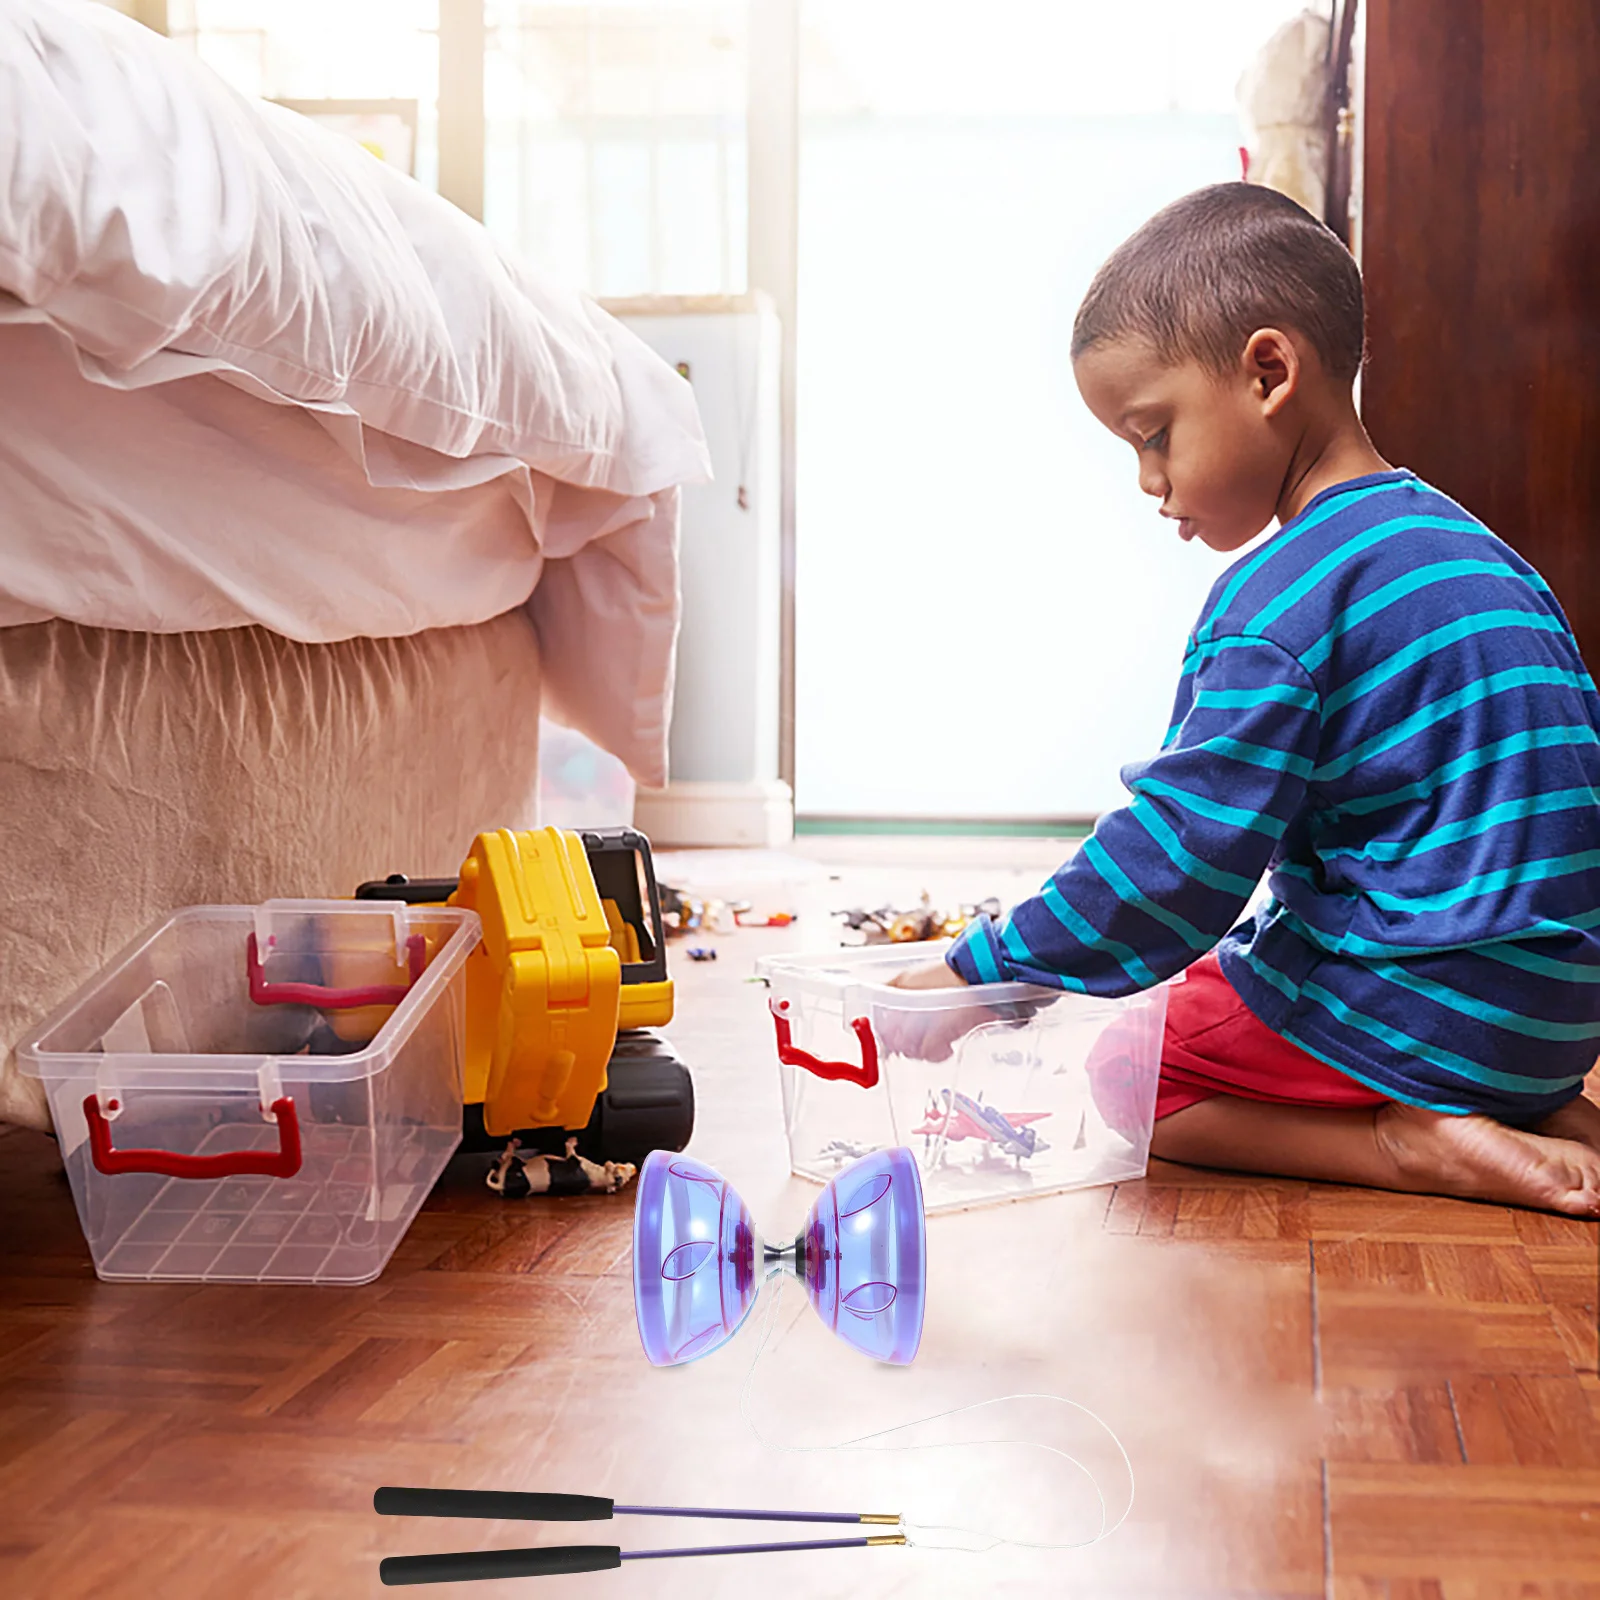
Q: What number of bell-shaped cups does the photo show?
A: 2